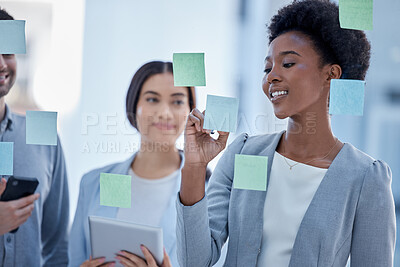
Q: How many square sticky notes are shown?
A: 9